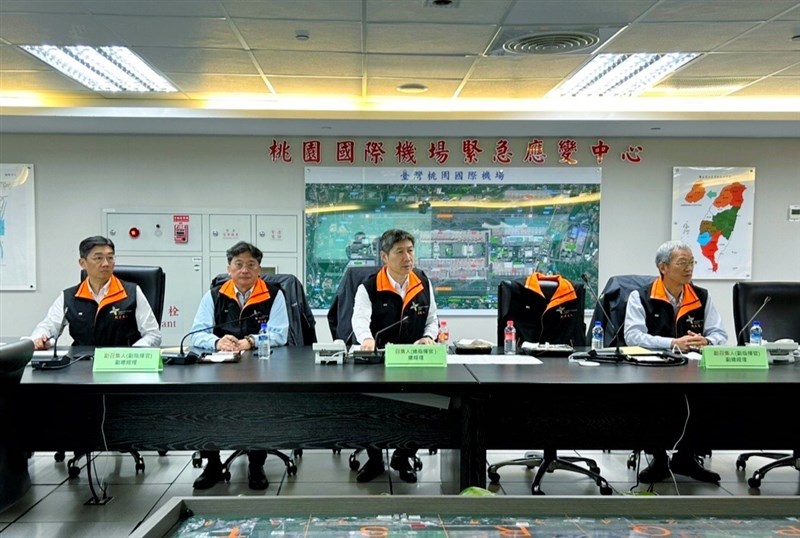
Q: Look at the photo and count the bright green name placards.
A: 3